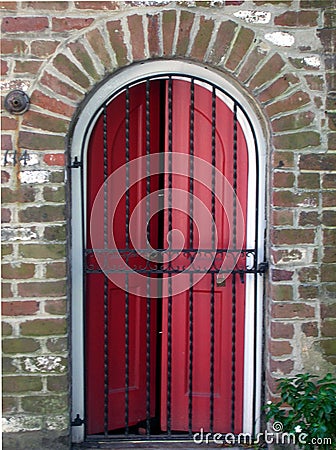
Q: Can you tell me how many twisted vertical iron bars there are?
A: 7